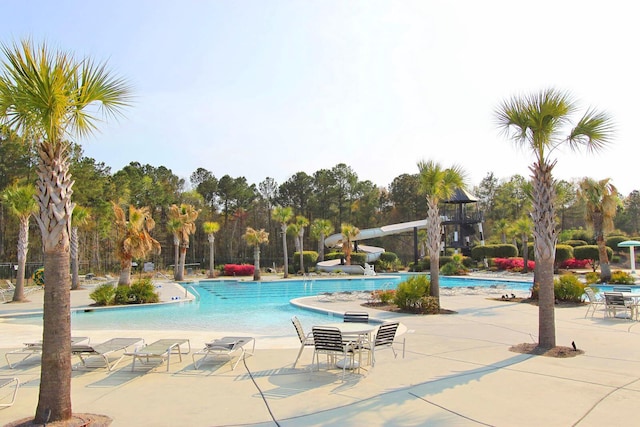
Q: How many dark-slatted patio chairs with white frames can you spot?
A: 7